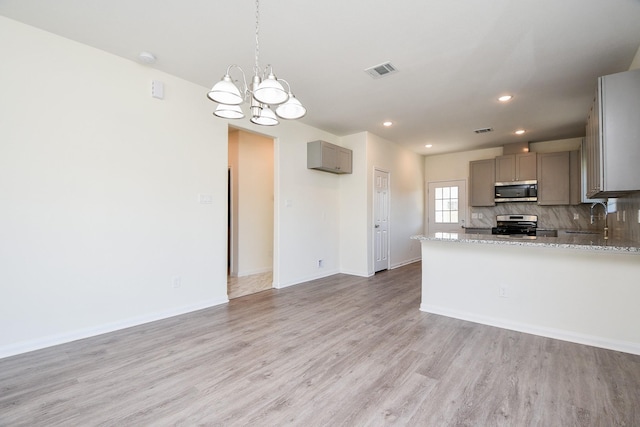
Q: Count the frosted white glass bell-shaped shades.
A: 5